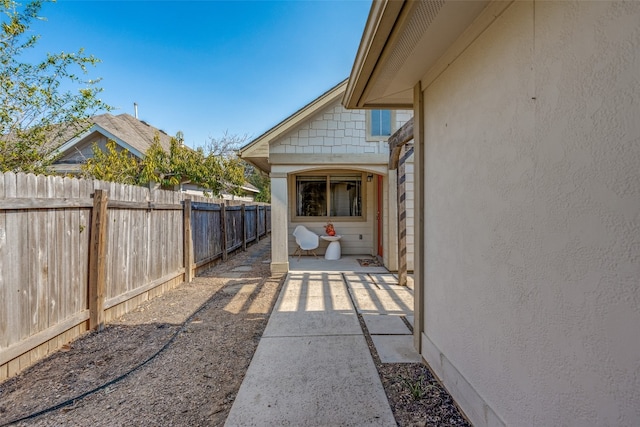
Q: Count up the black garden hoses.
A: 1